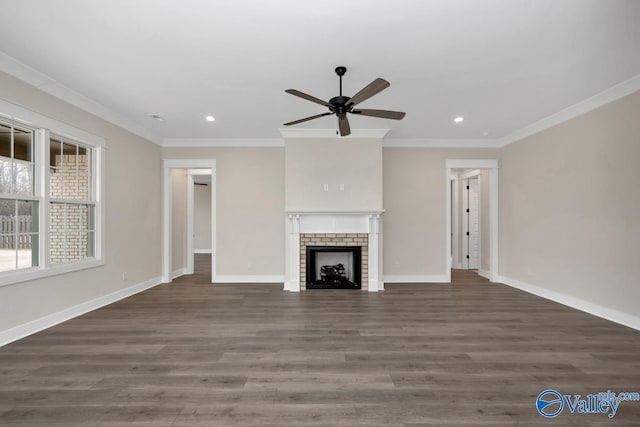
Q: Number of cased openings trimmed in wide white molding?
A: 2